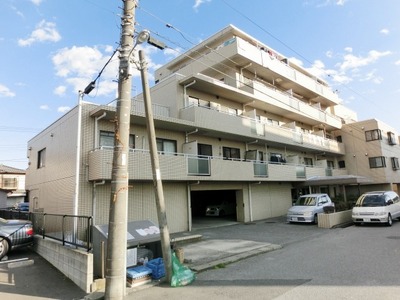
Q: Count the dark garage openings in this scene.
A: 1